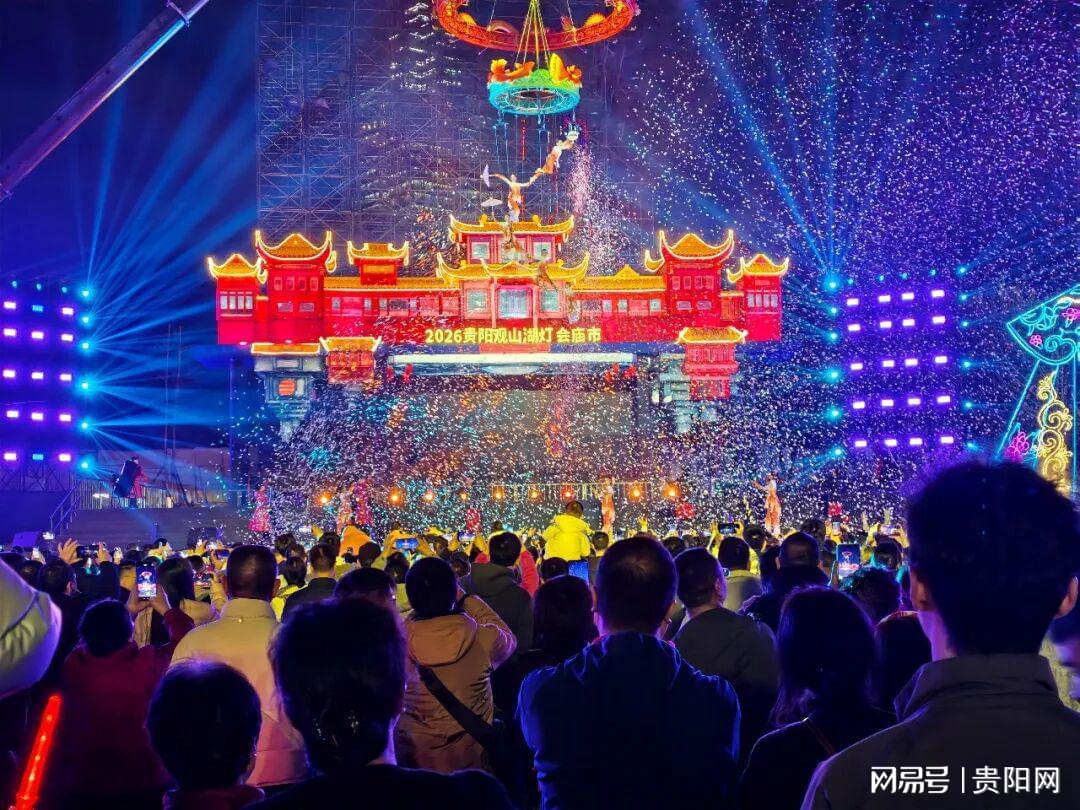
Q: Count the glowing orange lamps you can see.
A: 9